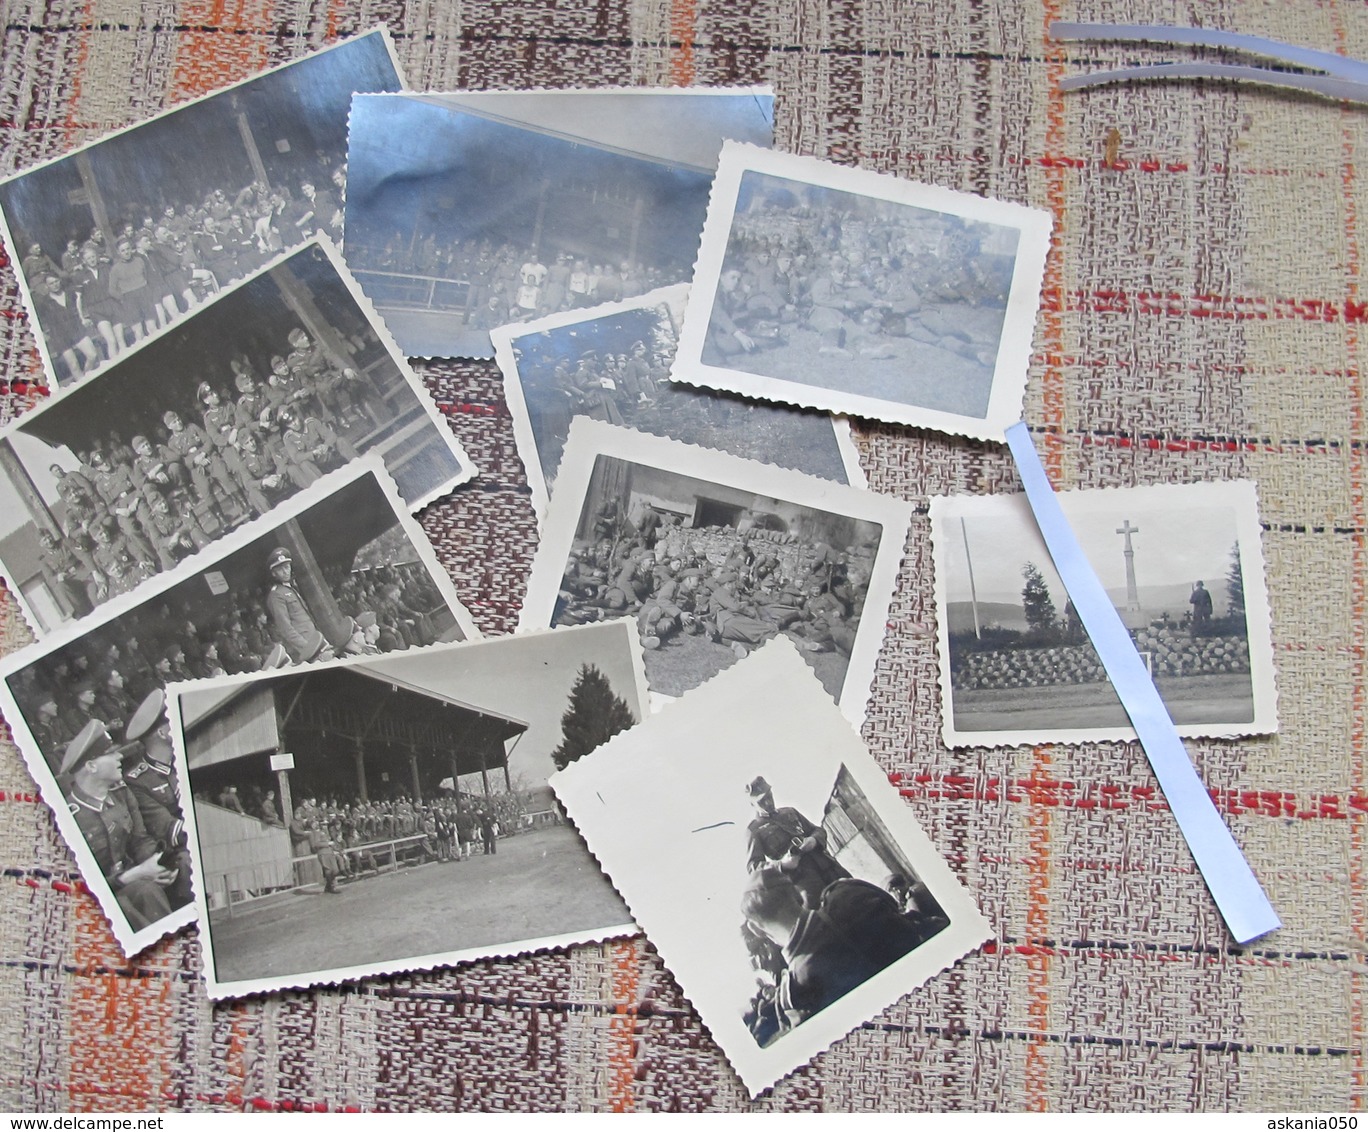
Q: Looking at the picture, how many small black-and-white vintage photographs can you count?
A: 10